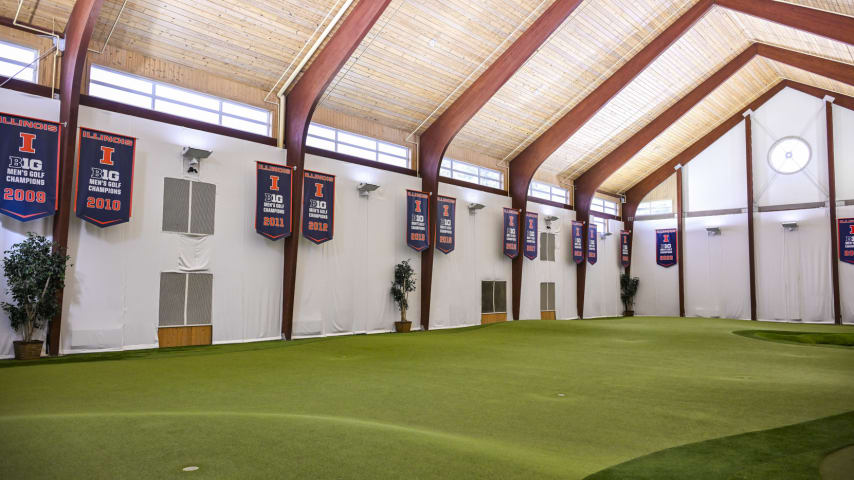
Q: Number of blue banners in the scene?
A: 13